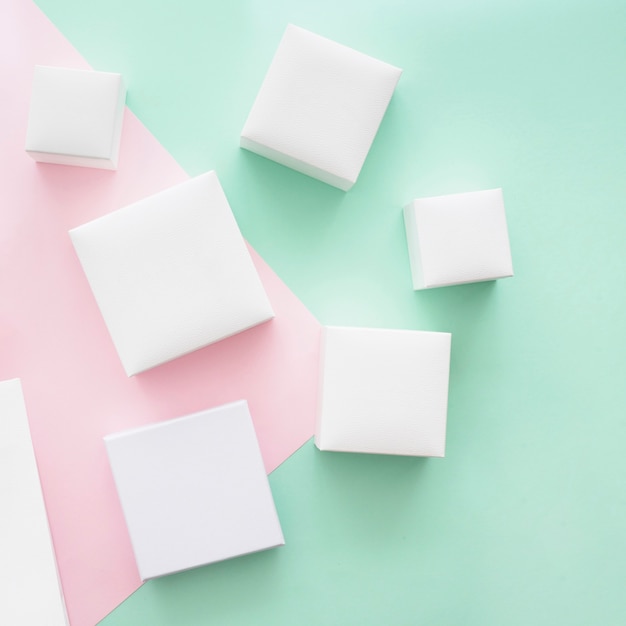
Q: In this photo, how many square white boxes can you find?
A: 6